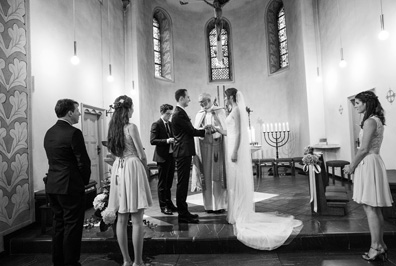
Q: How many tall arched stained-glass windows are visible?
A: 3